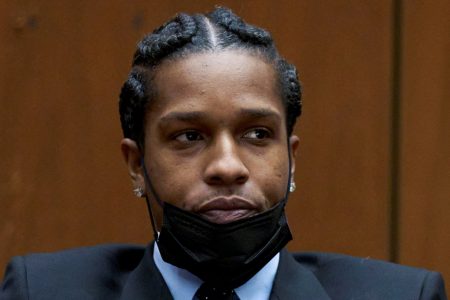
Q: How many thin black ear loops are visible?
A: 2